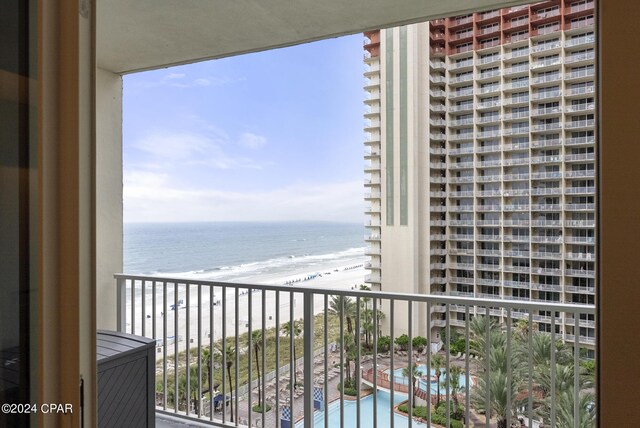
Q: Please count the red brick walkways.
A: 1